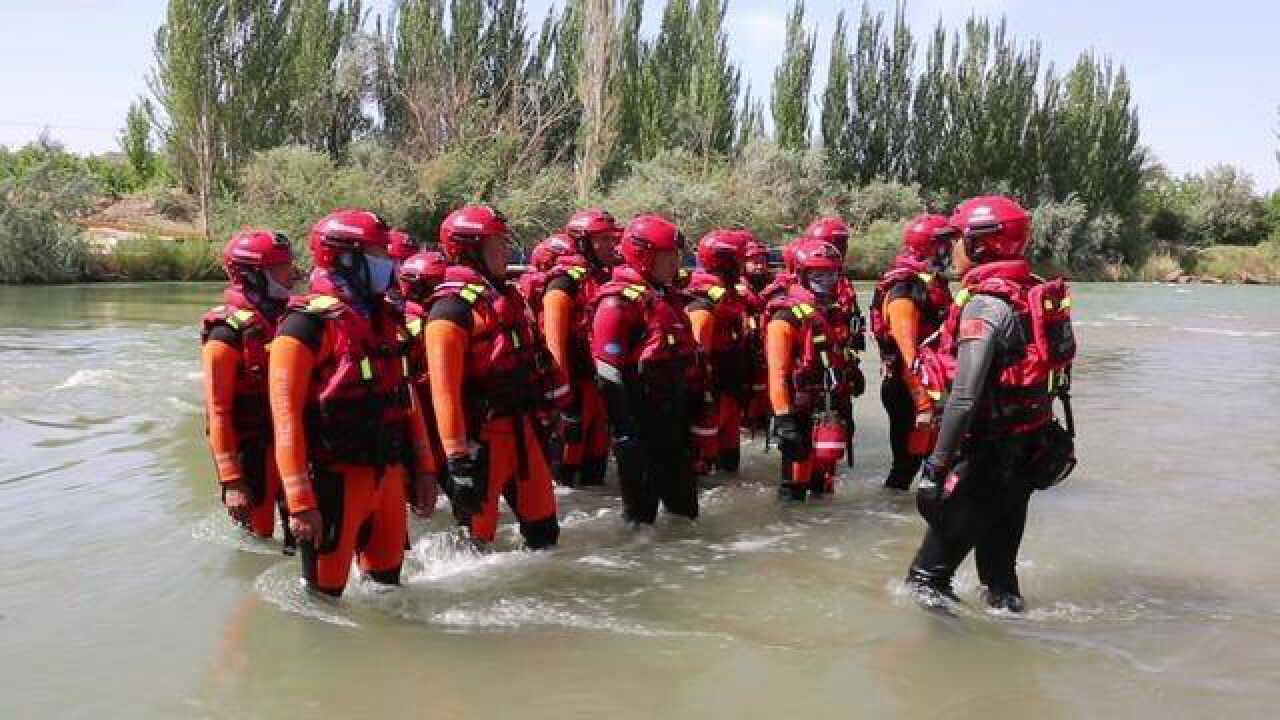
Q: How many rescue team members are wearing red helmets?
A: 15